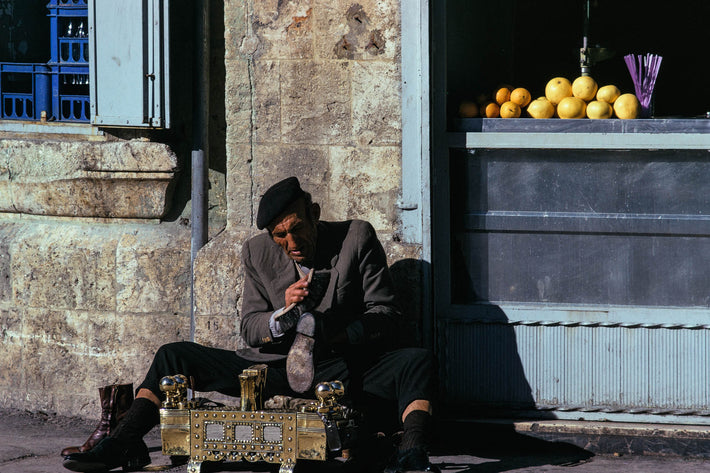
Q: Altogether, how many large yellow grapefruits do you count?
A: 7